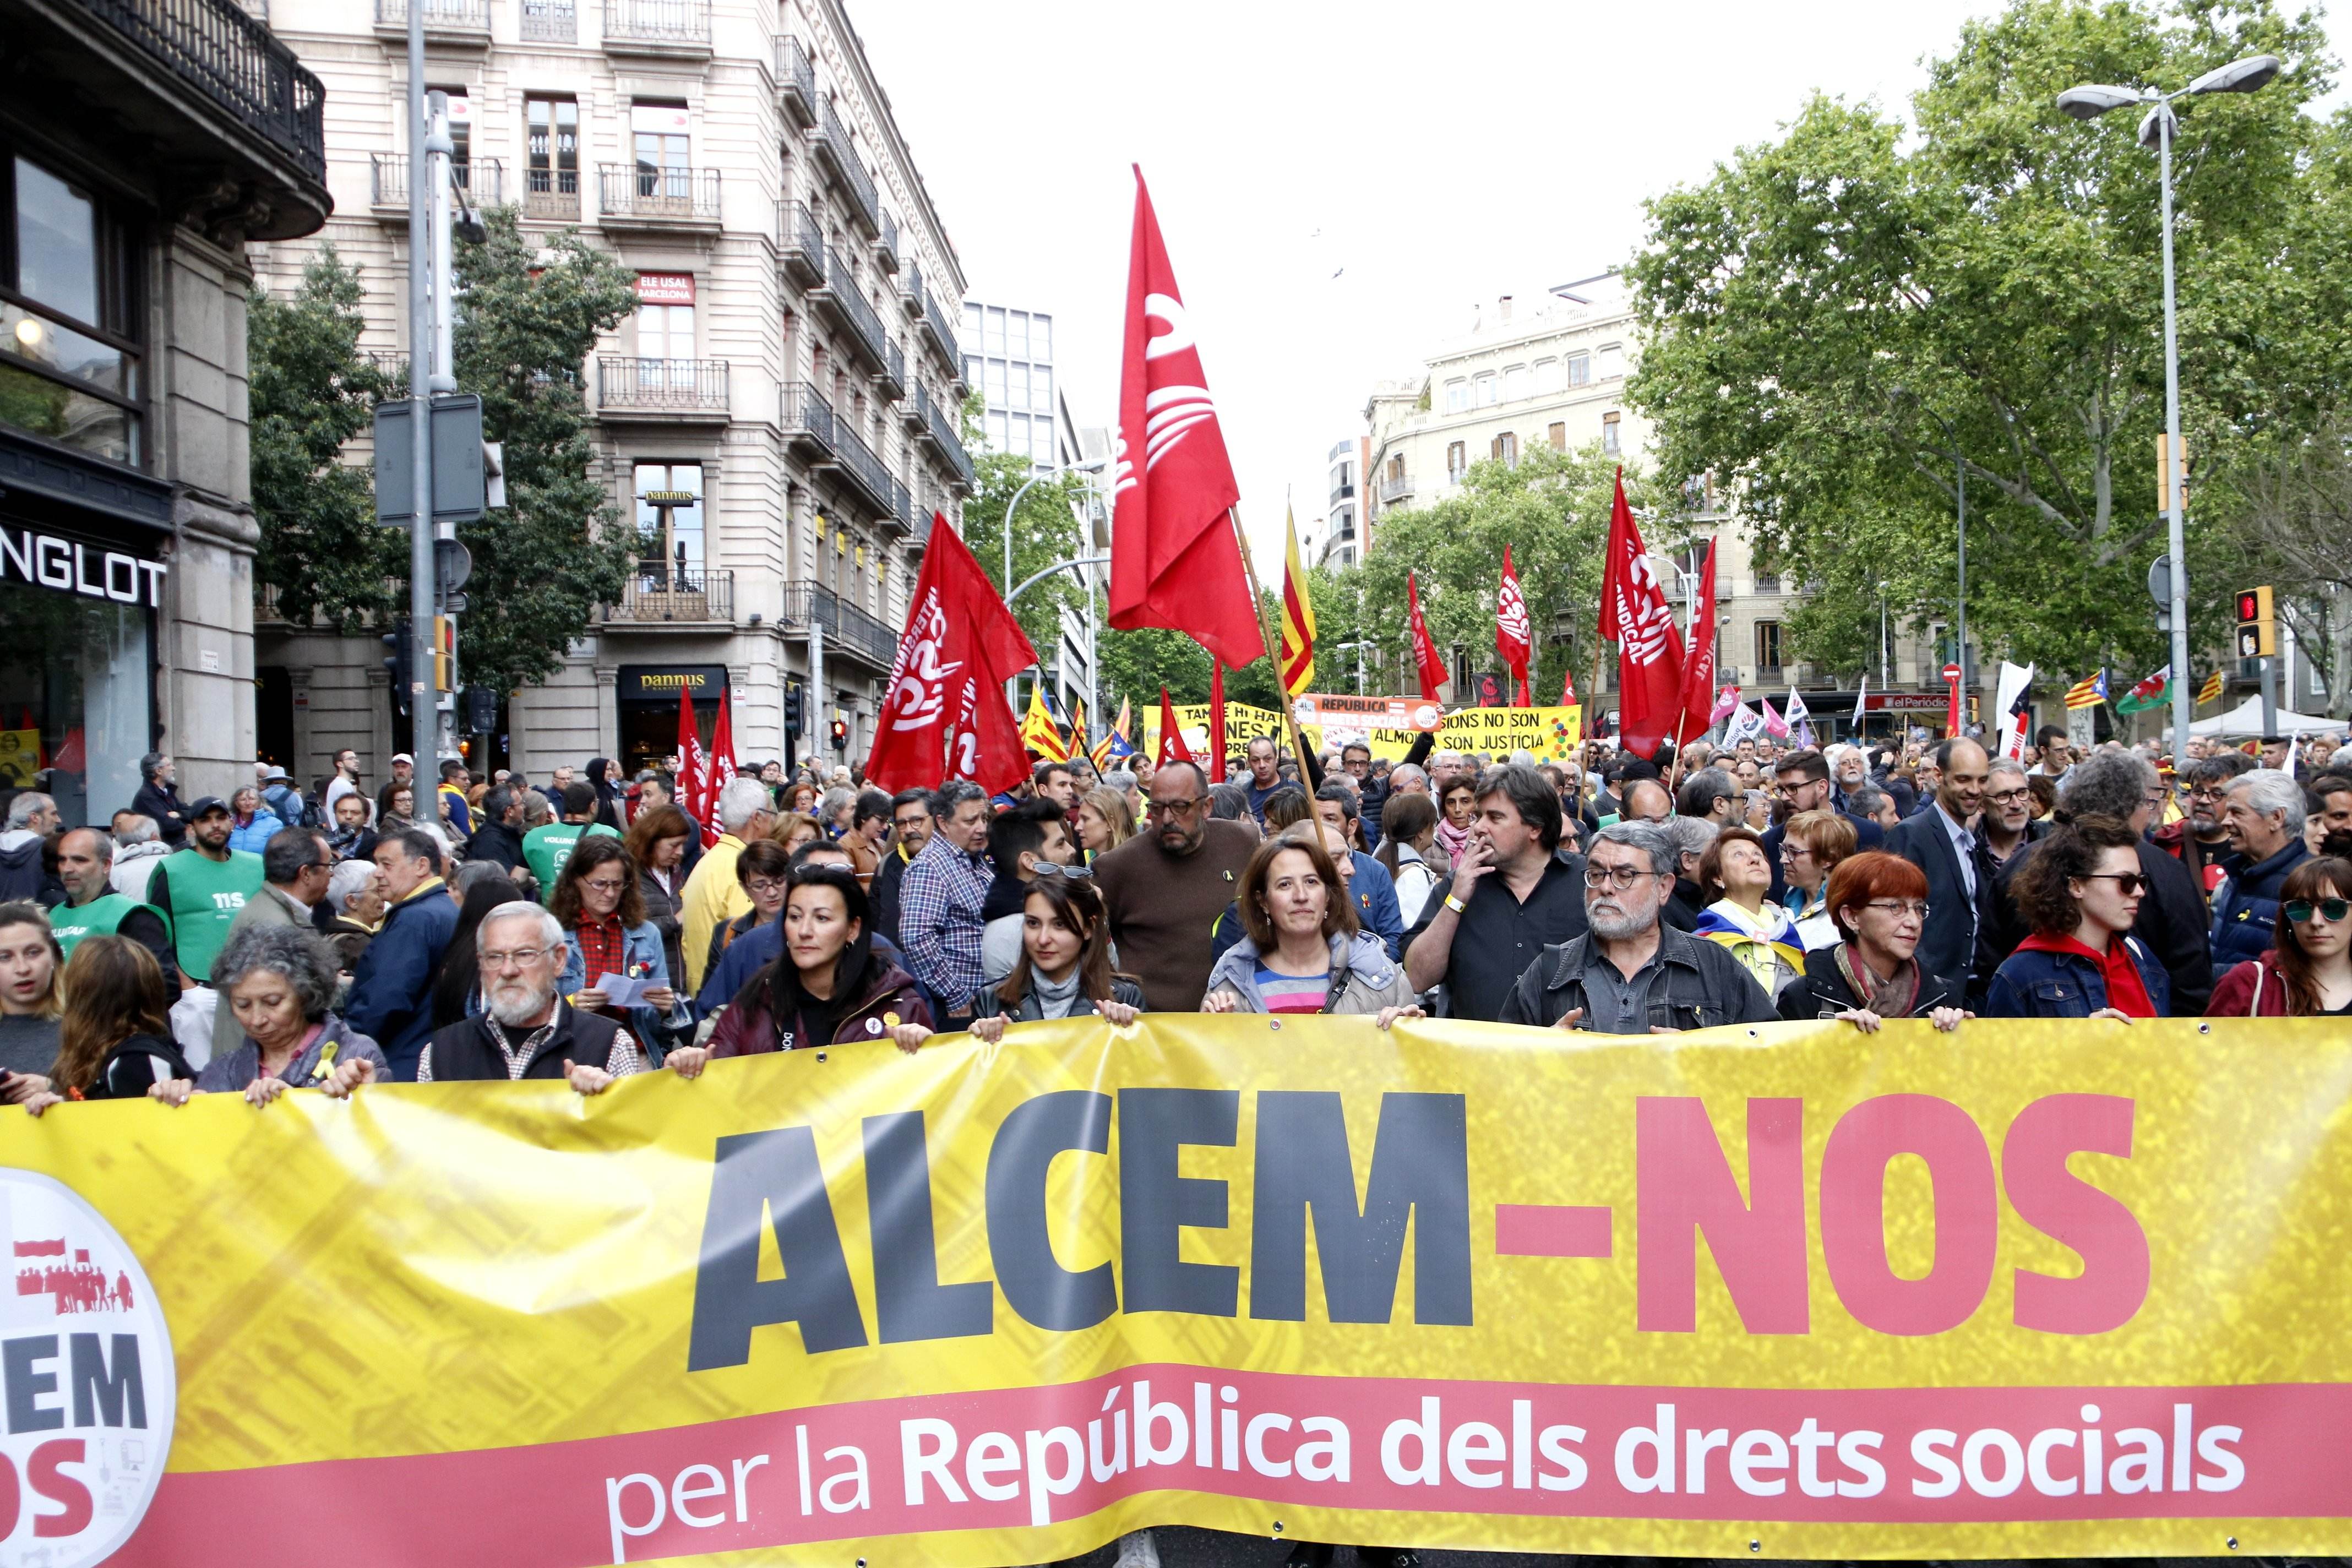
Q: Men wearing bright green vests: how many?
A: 3